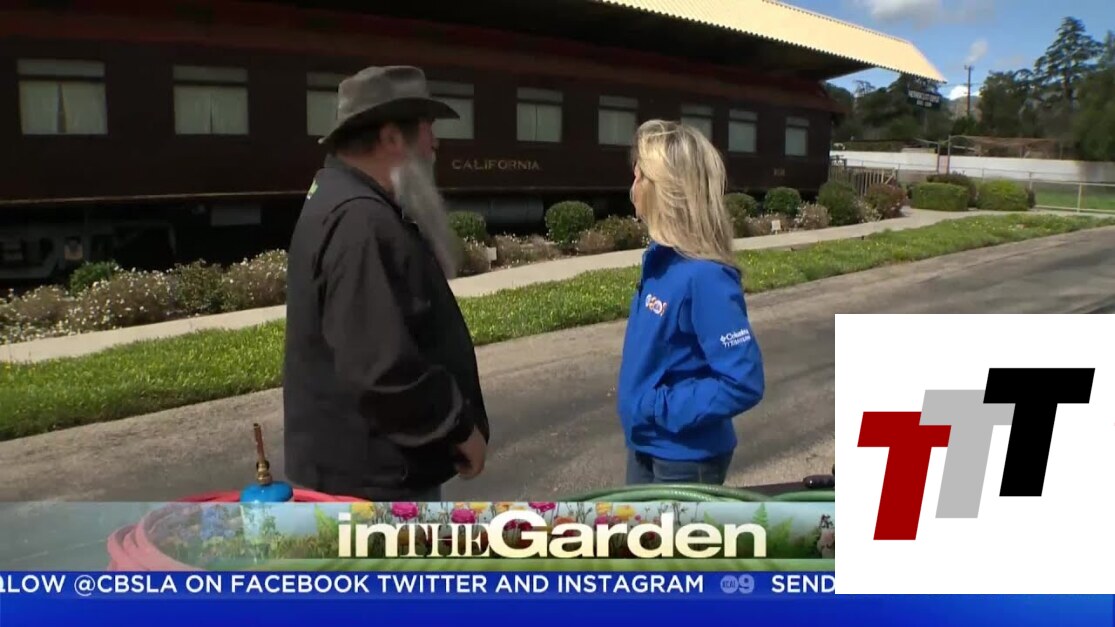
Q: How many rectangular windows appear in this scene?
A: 9